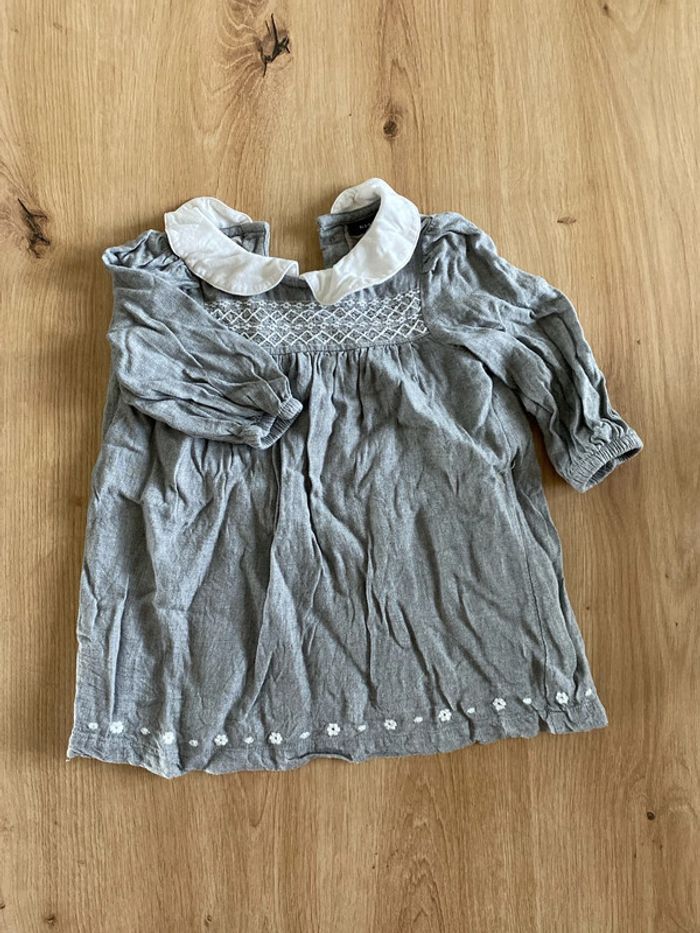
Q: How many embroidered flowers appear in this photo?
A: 9